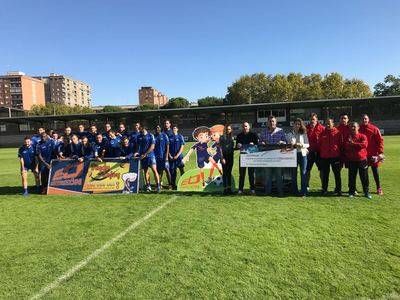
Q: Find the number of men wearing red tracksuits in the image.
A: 5